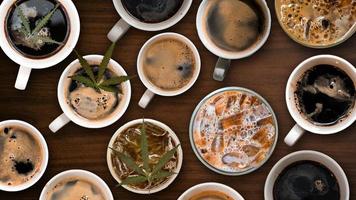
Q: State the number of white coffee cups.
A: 11